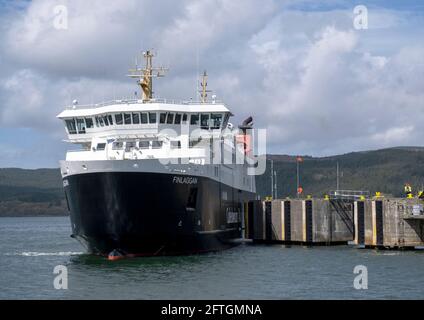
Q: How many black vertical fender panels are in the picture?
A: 6